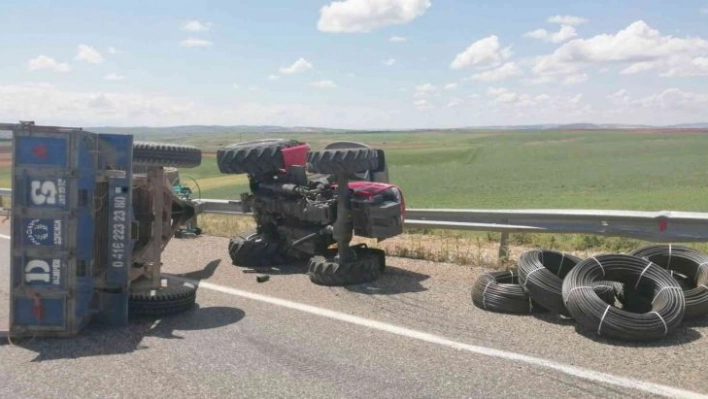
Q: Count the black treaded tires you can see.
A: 6